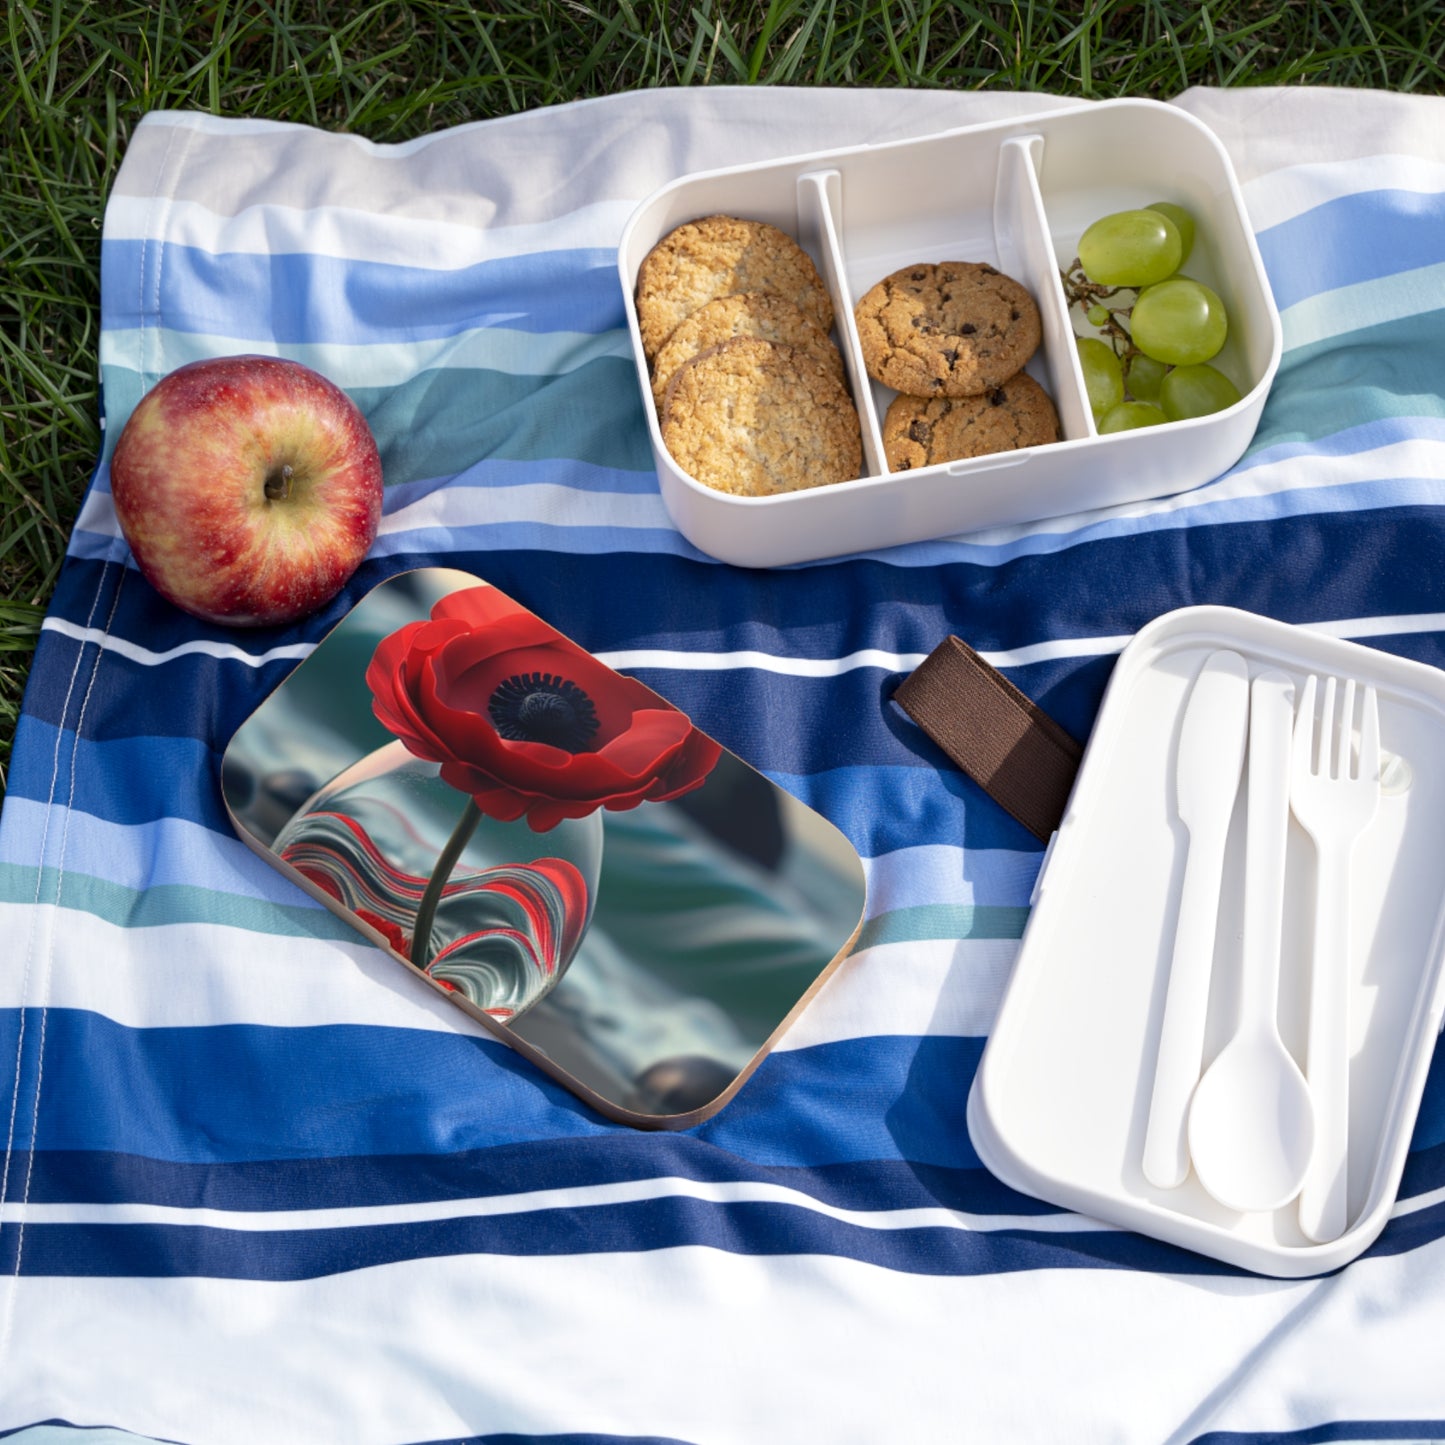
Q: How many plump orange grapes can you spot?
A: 0